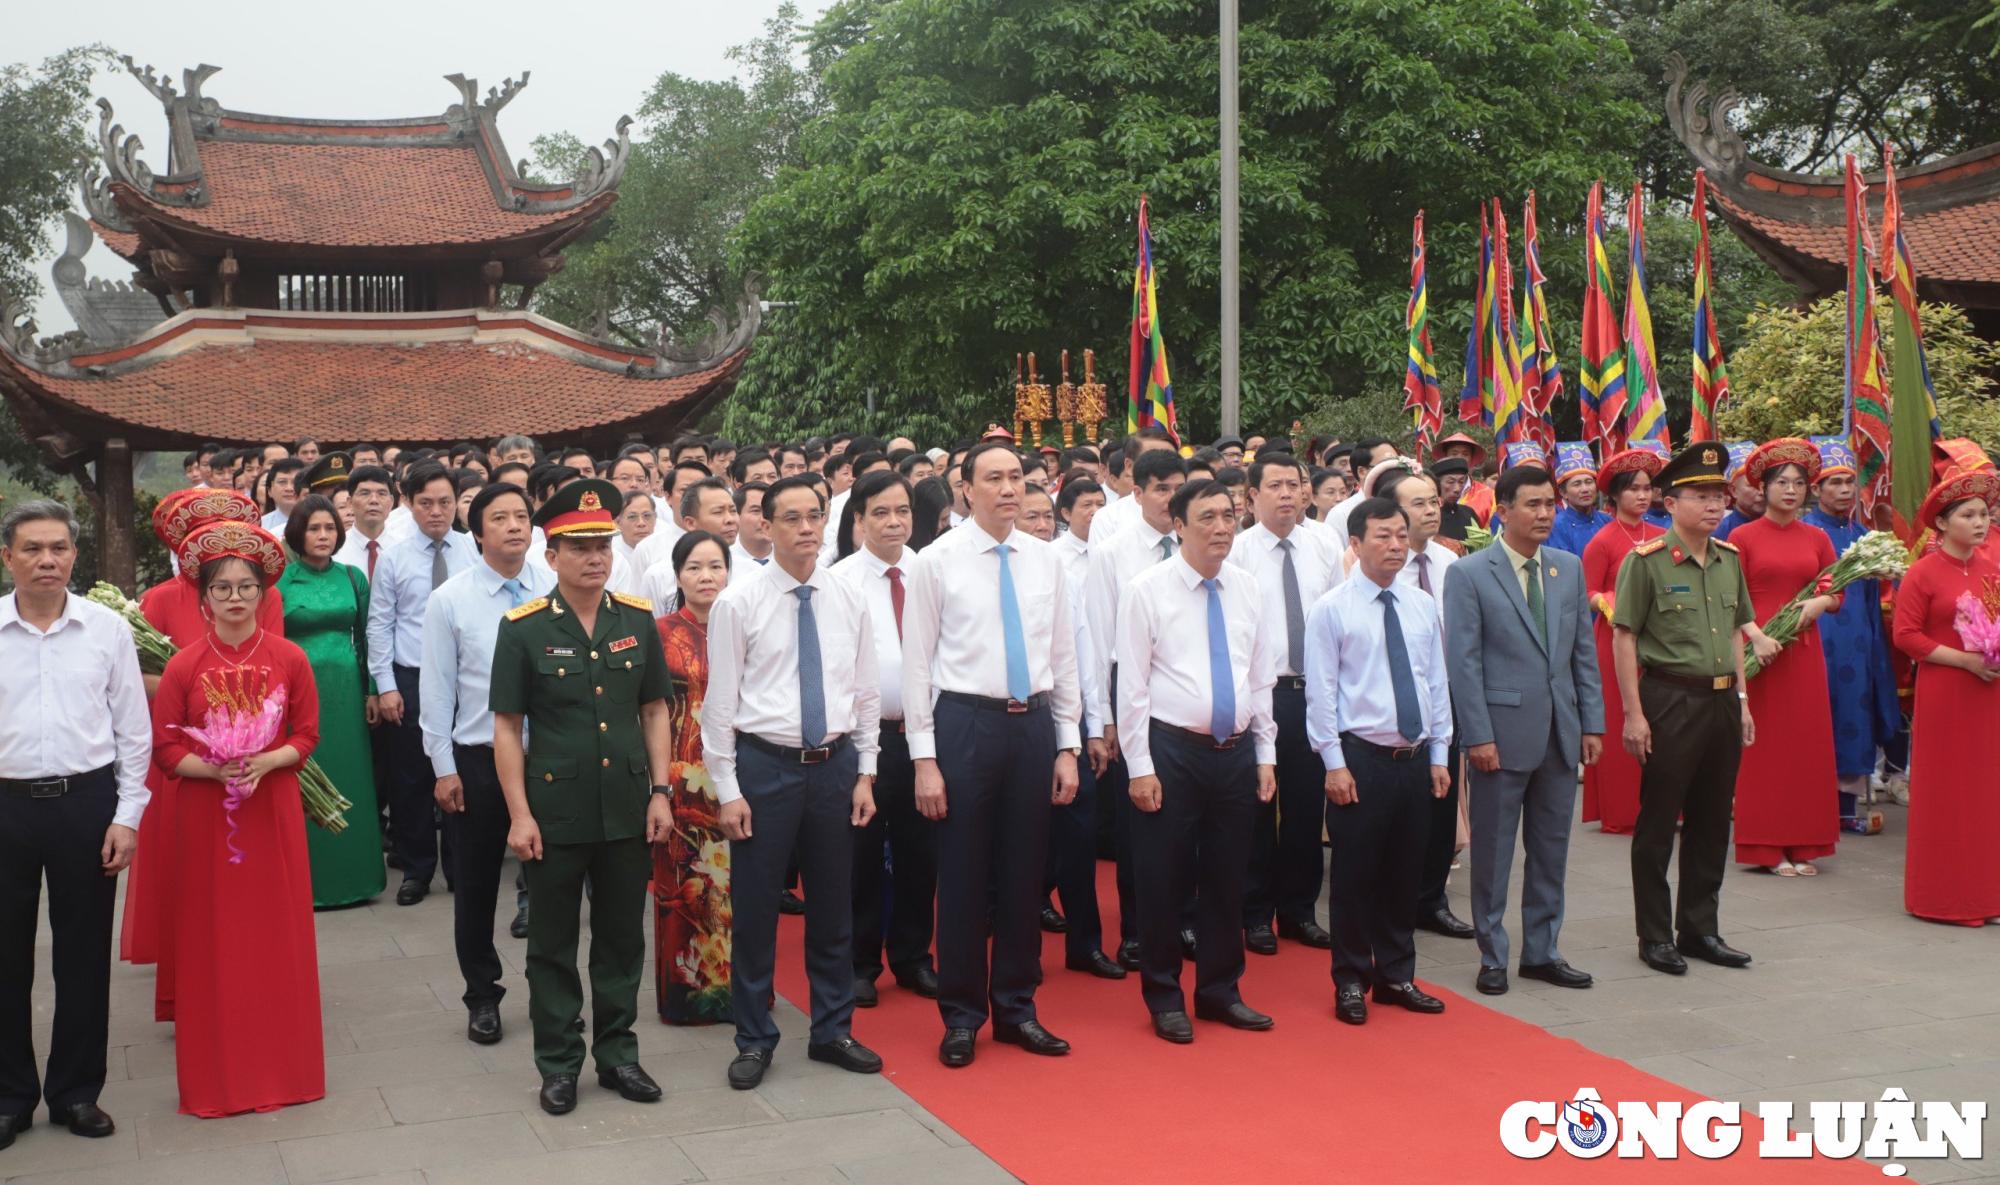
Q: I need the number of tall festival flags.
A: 10